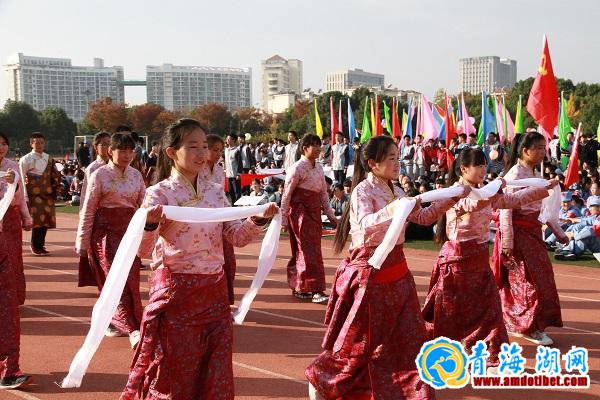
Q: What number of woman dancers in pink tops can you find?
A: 9